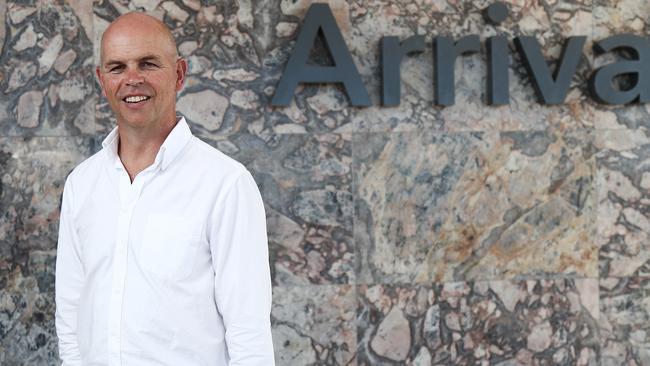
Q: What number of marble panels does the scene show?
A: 12